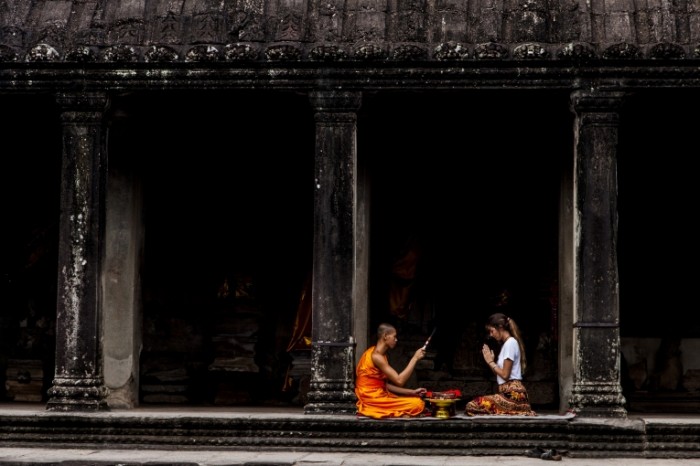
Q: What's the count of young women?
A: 1